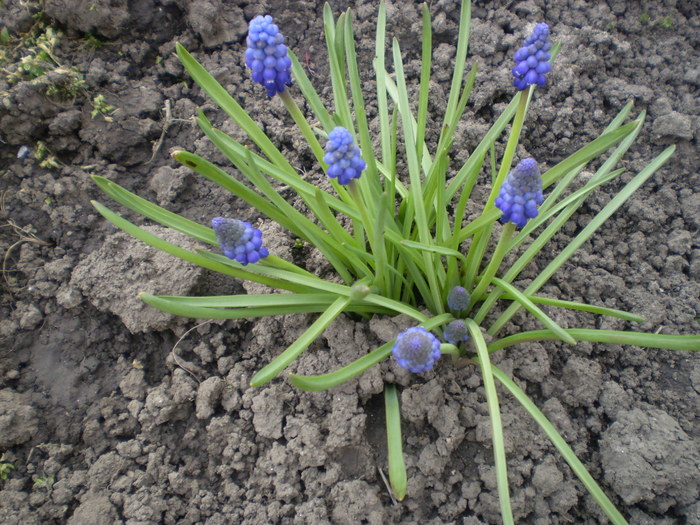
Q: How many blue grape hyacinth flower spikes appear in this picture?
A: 8